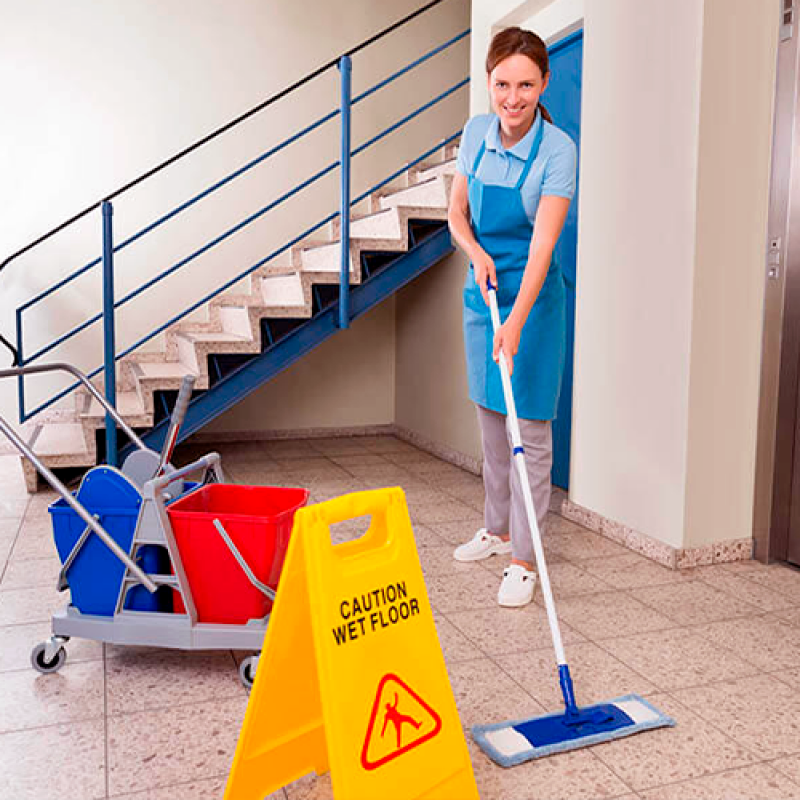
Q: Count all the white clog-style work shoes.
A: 2